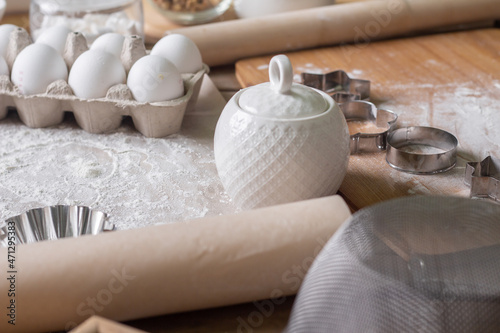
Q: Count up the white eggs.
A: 8